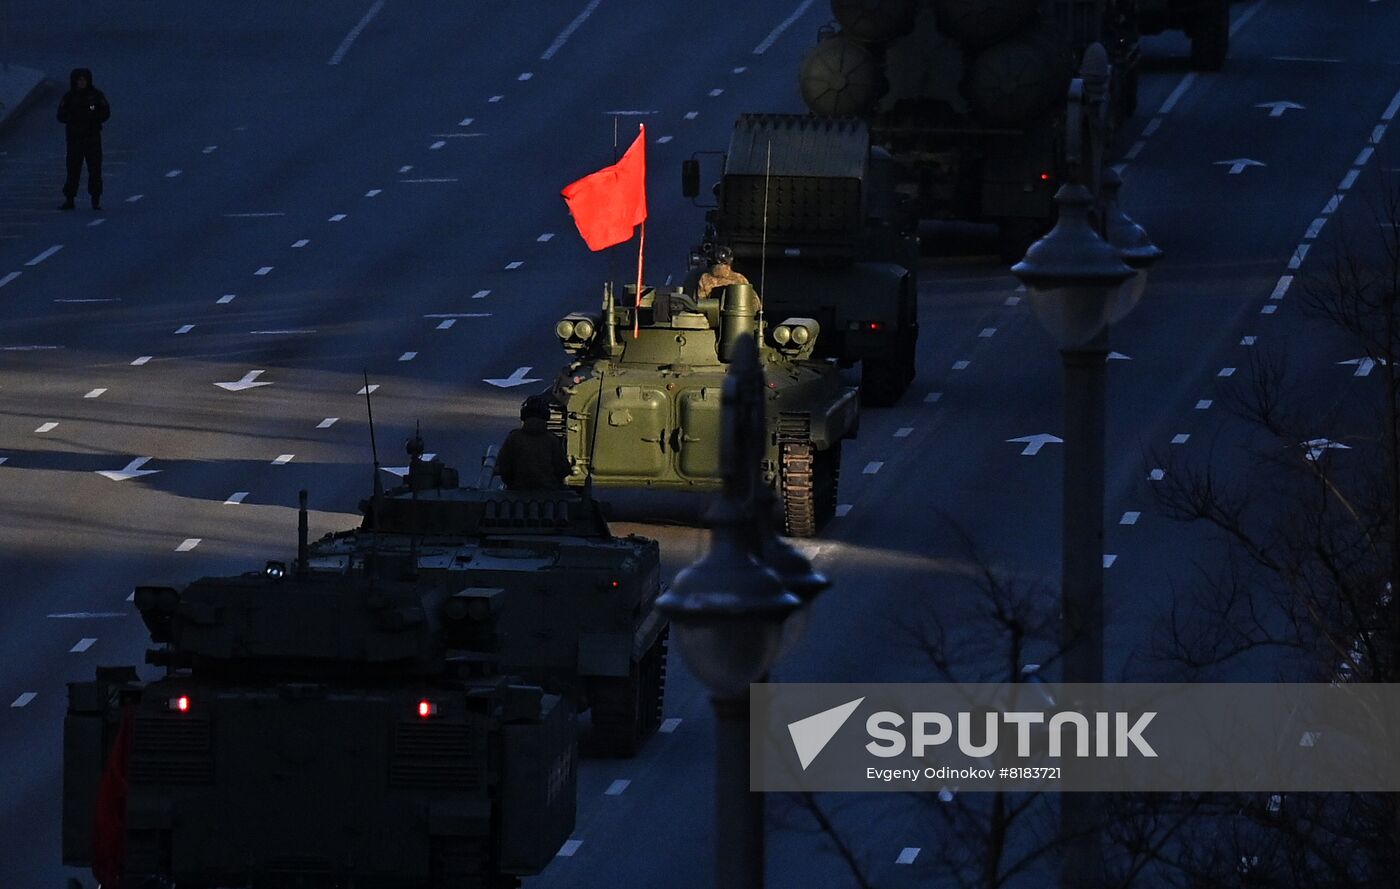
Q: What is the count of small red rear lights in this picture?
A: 5